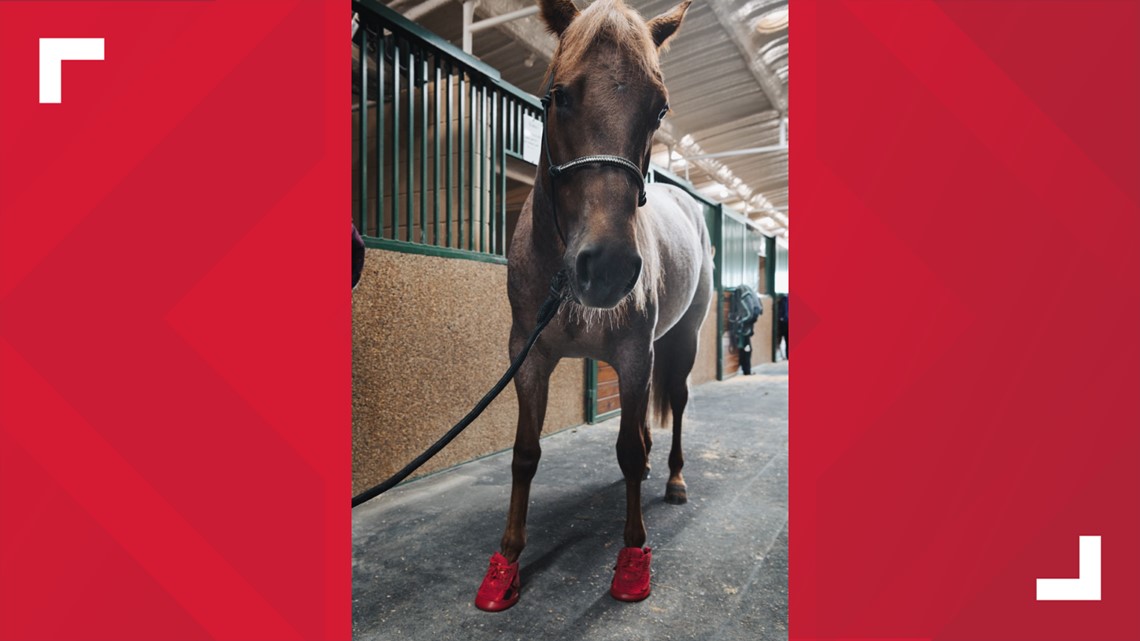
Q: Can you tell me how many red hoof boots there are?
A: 2